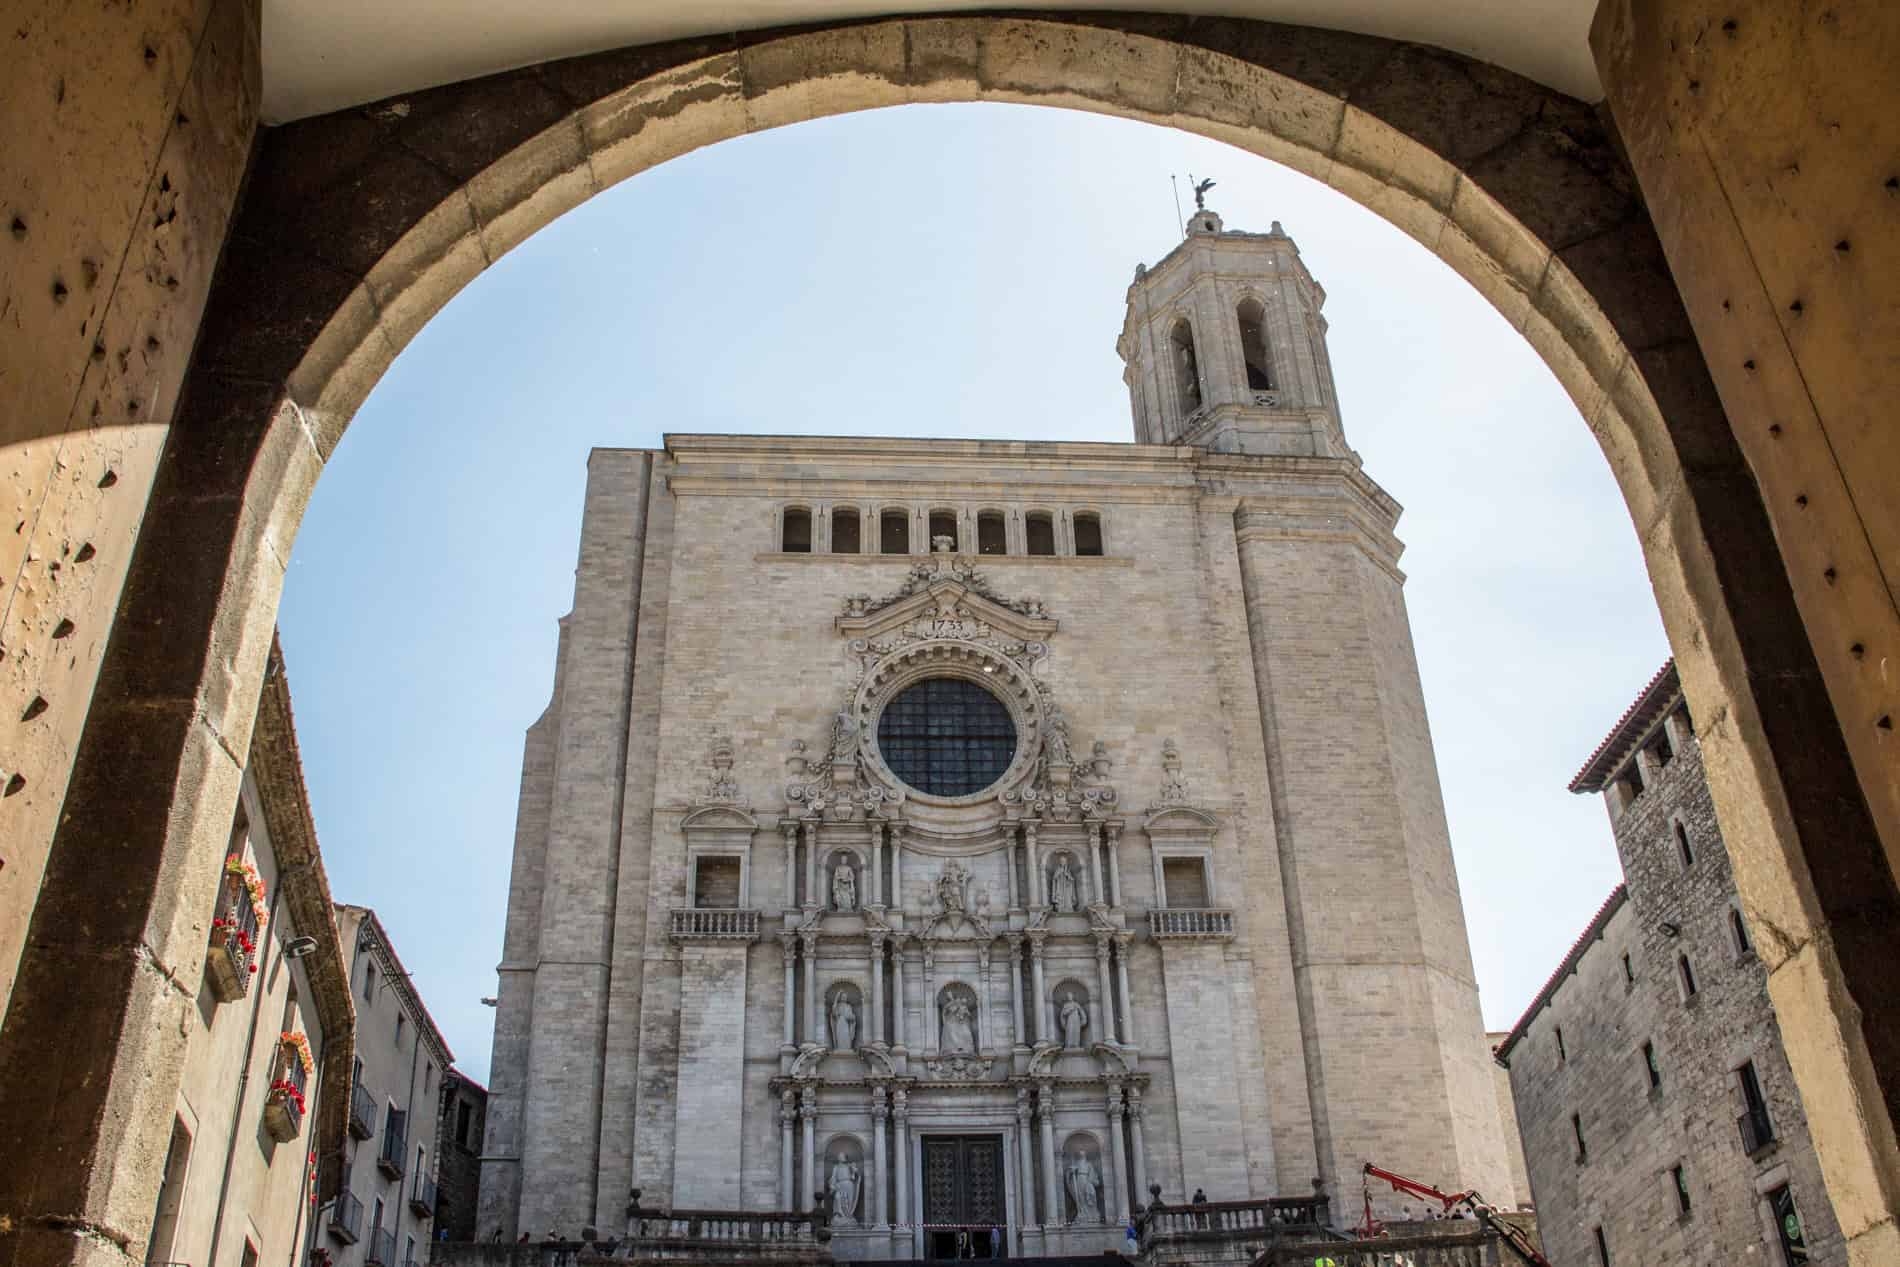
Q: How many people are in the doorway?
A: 2